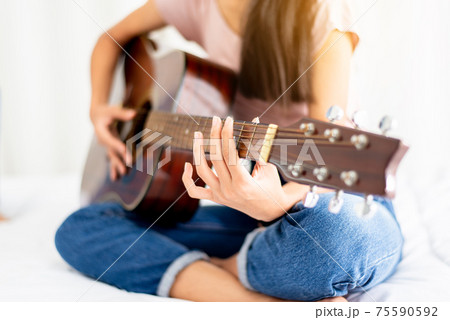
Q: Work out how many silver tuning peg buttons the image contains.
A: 6